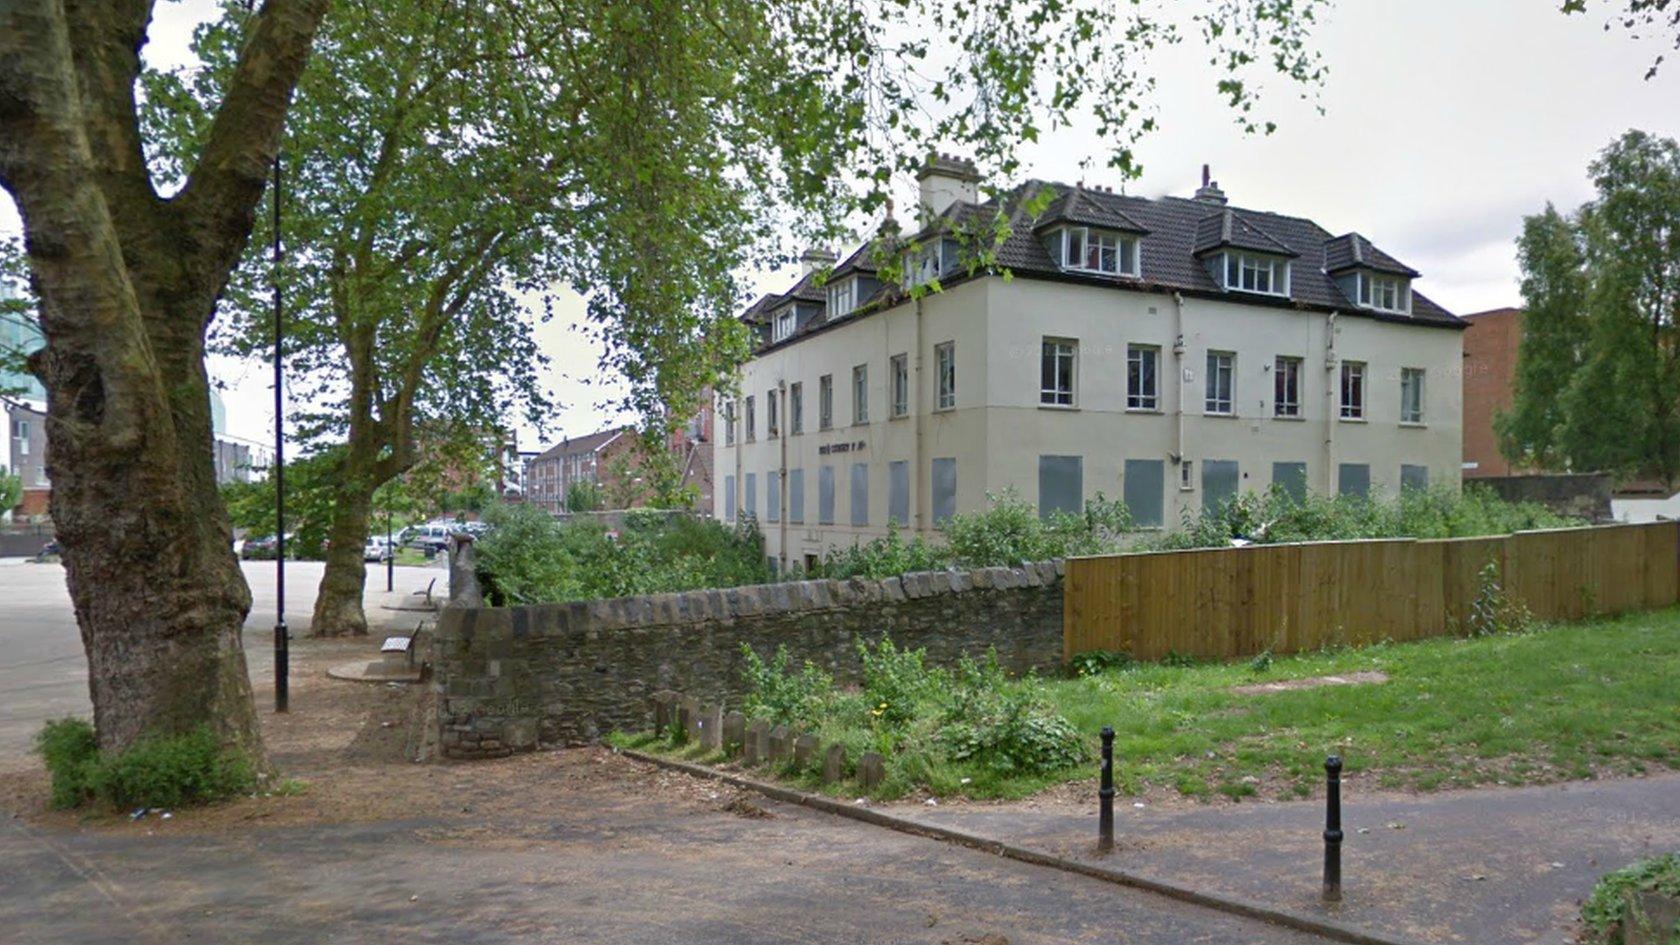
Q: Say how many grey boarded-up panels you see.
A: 14